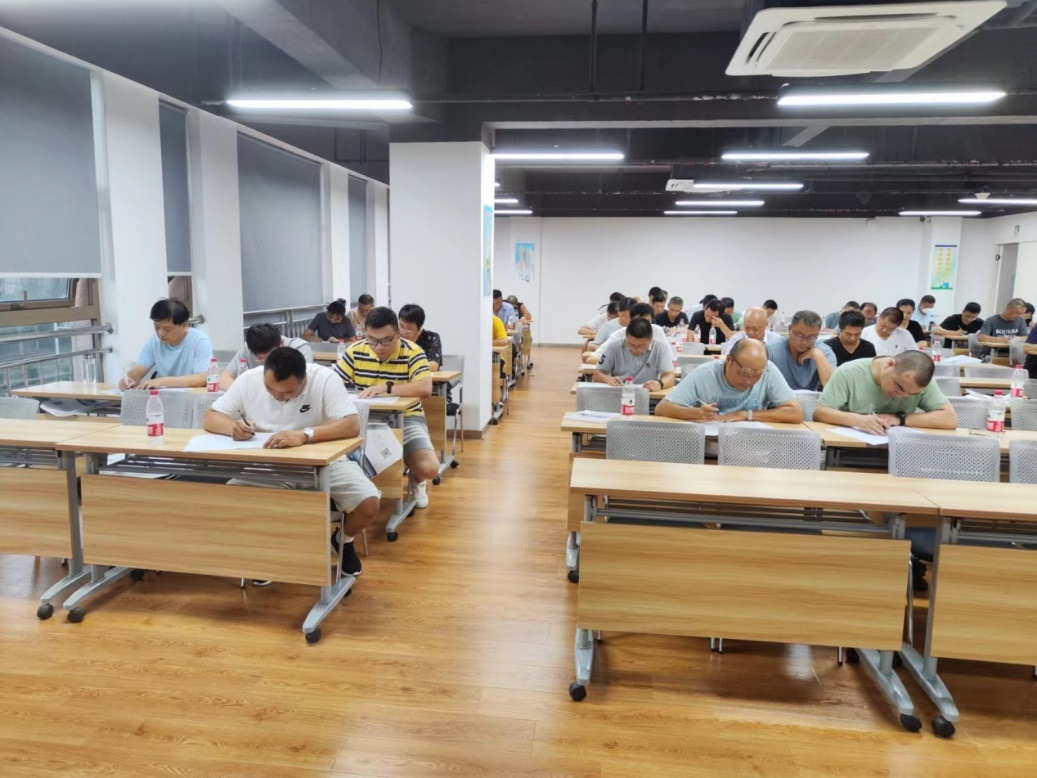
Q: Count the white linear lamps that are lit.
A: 12